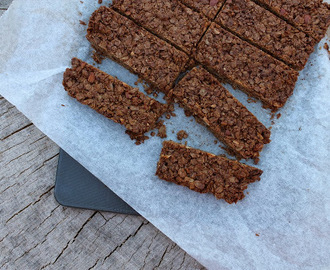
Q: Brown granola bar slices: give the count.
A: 9